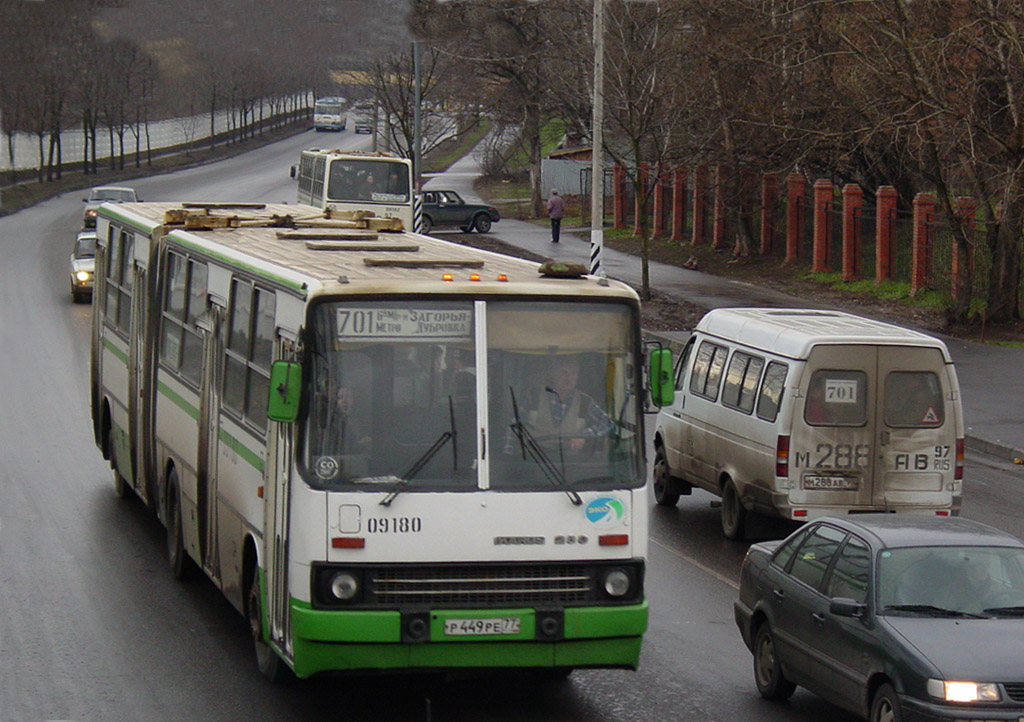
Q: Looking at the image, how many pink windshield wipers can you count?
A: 0